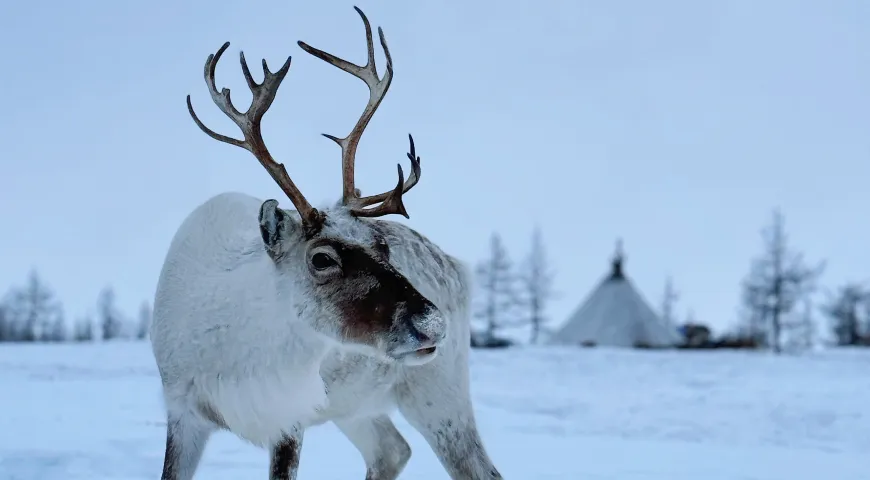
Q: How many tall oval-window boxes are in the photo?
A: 0